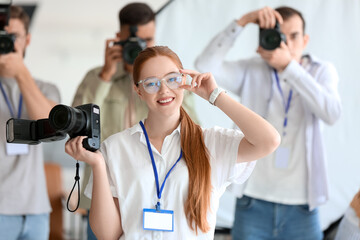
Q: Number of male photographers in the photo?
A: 3